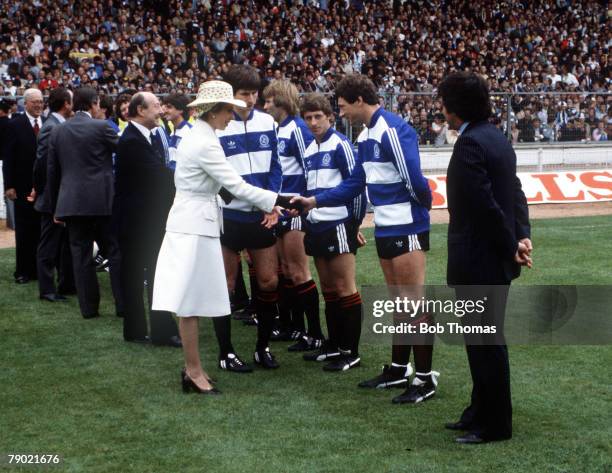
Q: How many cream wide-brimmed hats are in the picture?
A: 1